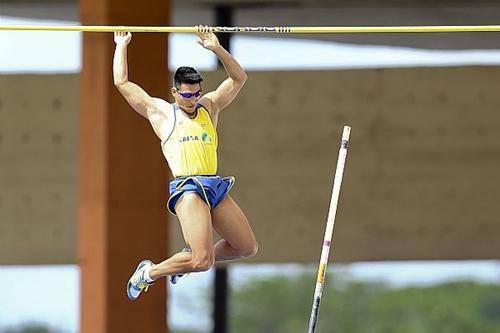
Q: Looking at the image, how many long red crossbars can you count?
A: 0